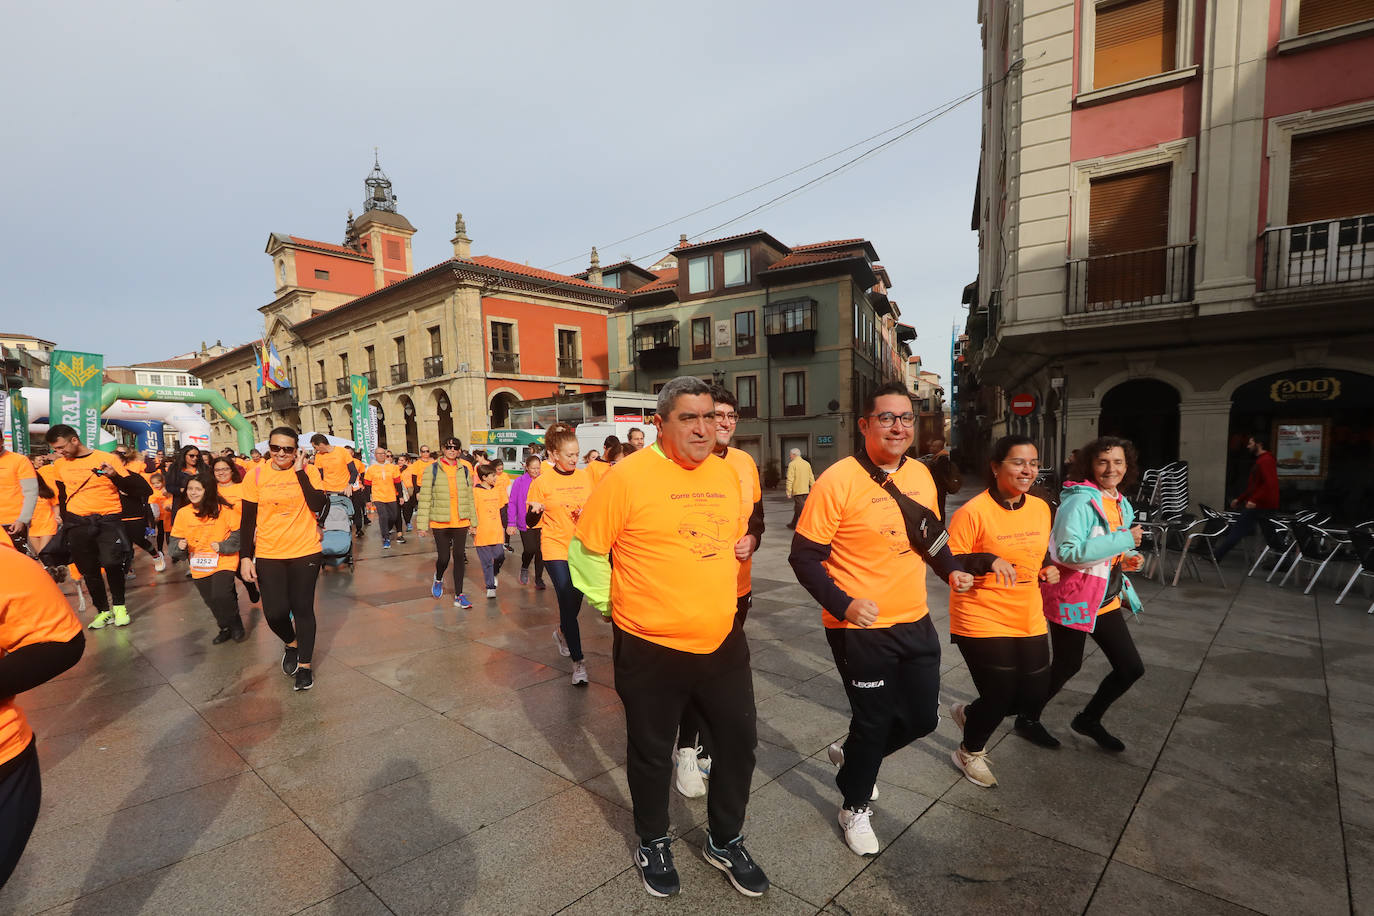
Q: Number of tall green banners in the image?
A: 3